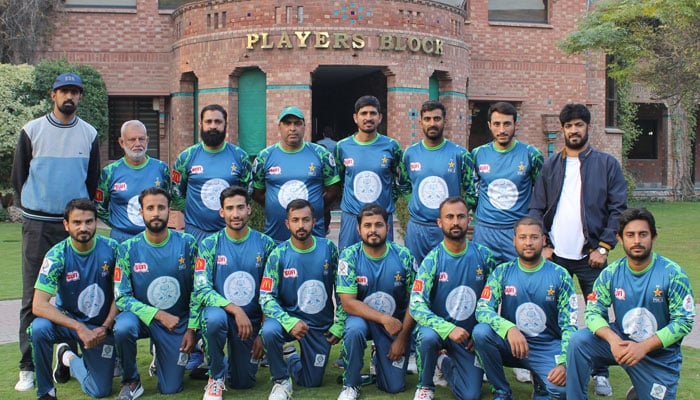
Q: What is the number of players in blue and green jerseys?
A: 14